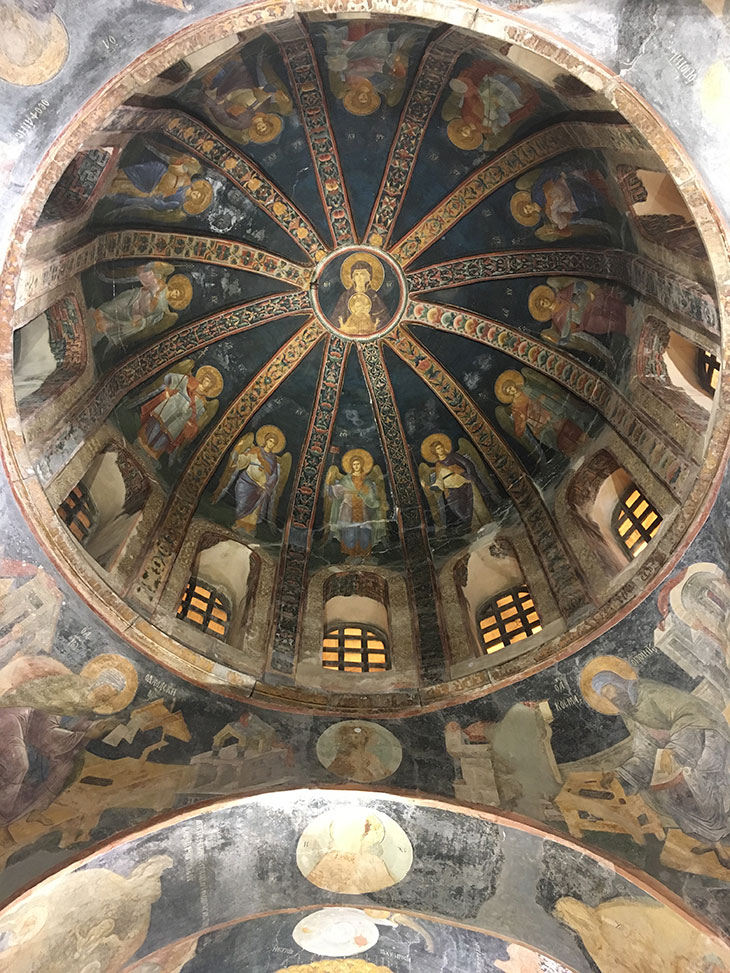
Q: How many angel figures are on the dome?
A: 12